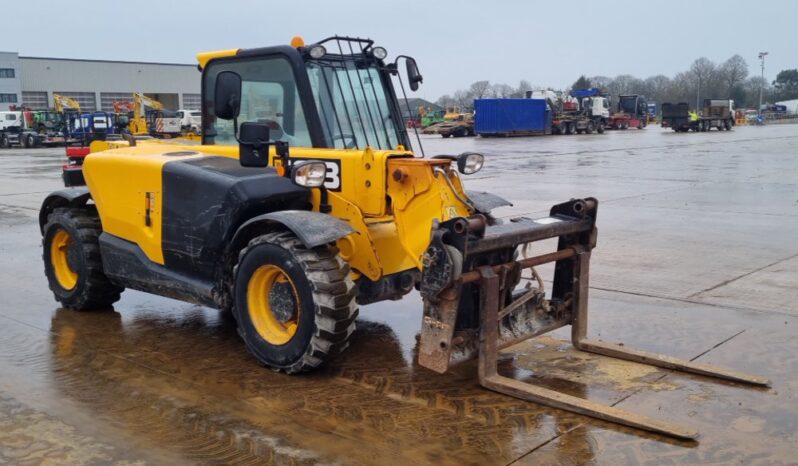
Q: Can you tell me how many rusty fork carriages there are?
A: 1